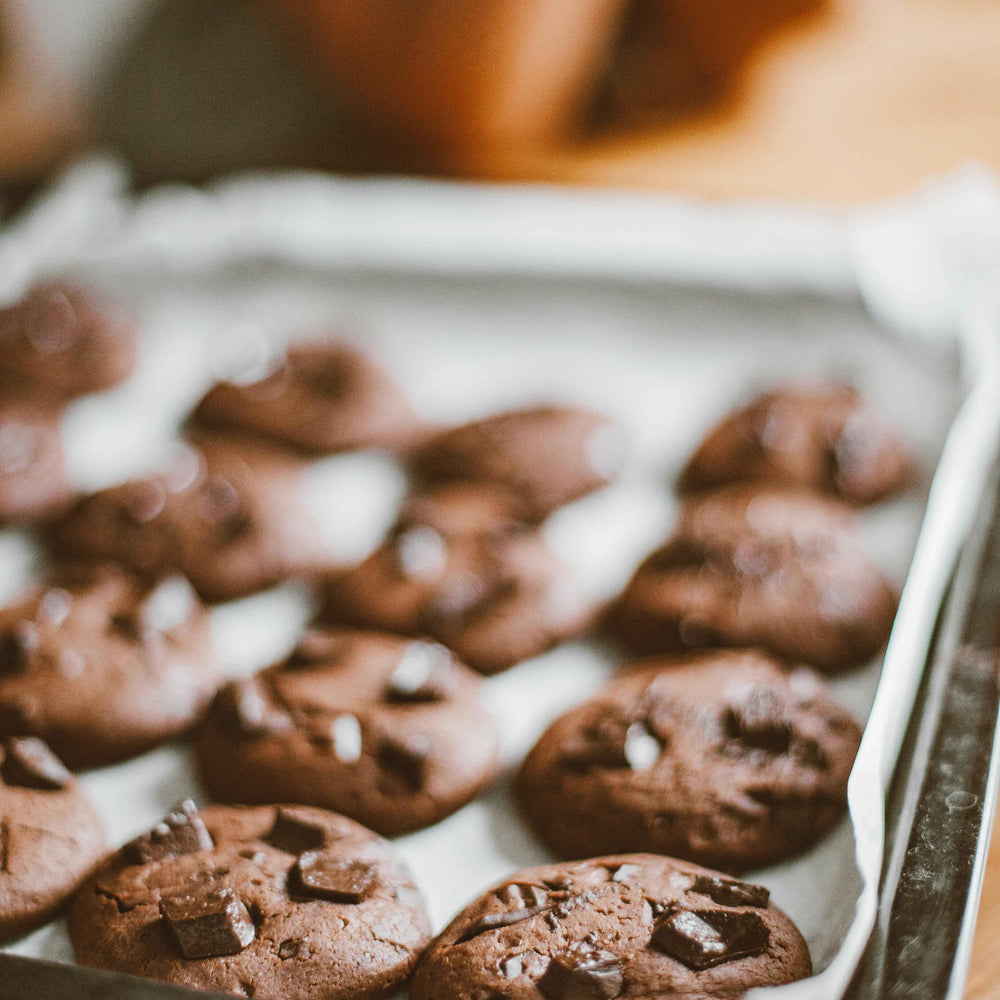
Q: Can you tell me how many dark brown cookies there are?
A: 14